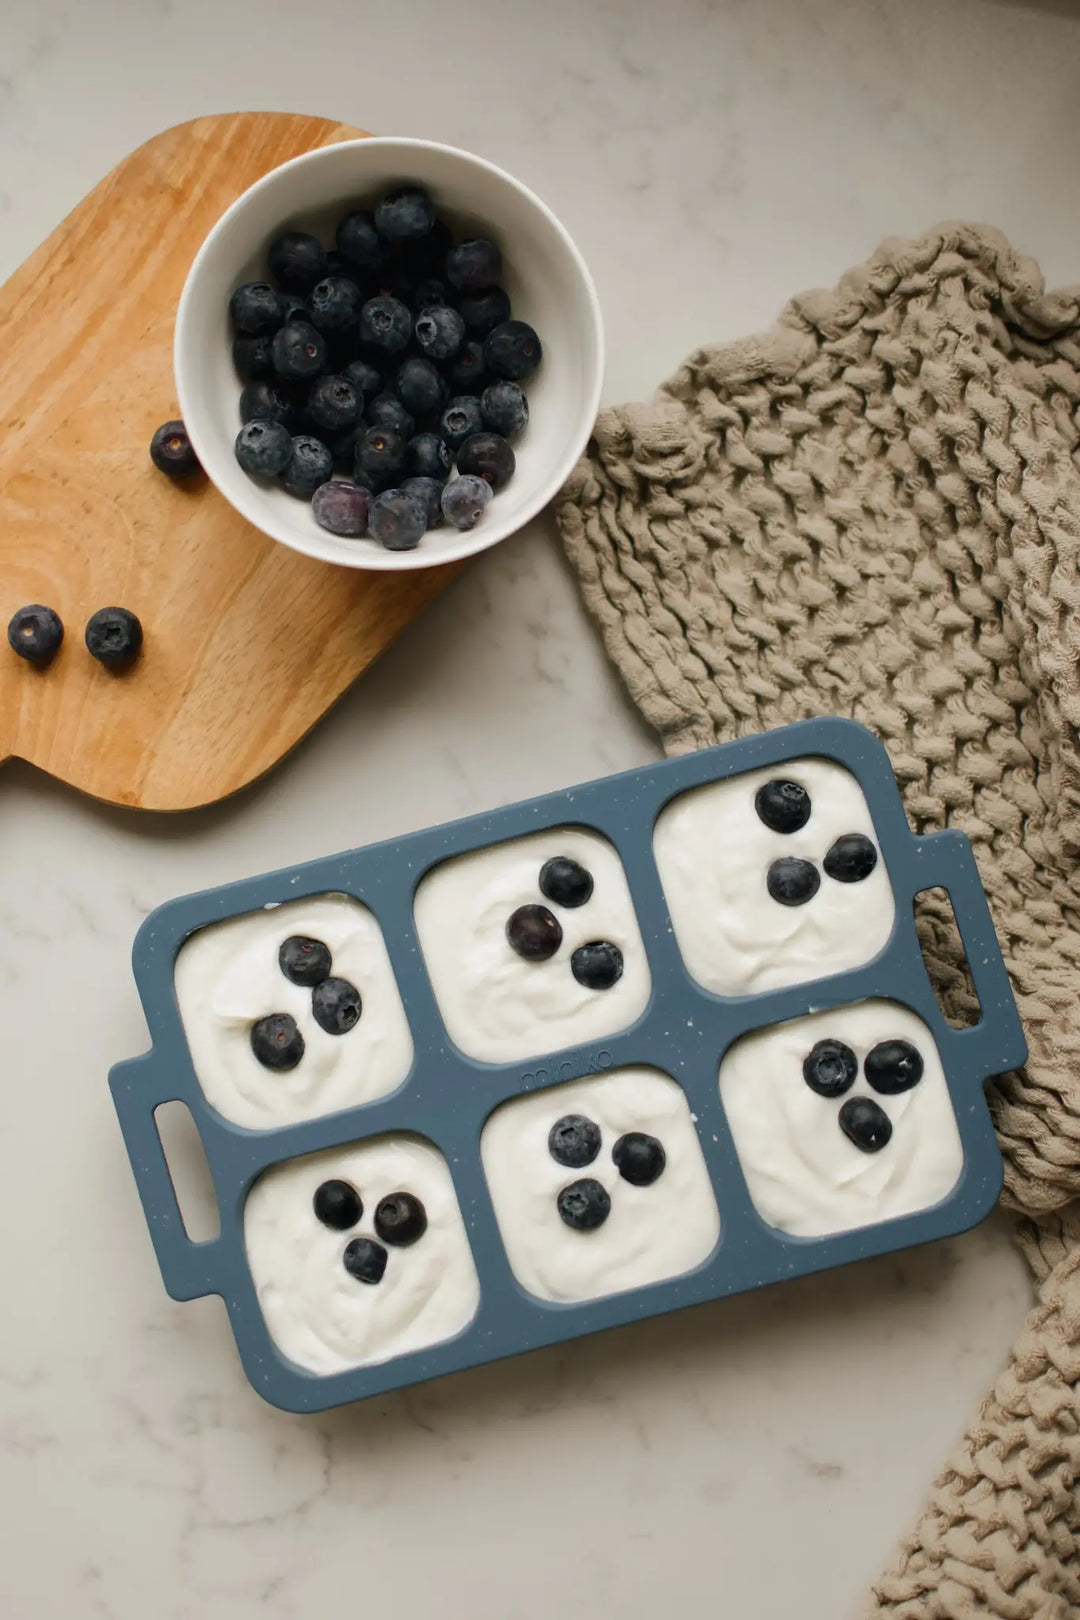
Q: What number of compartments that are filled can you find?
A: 6